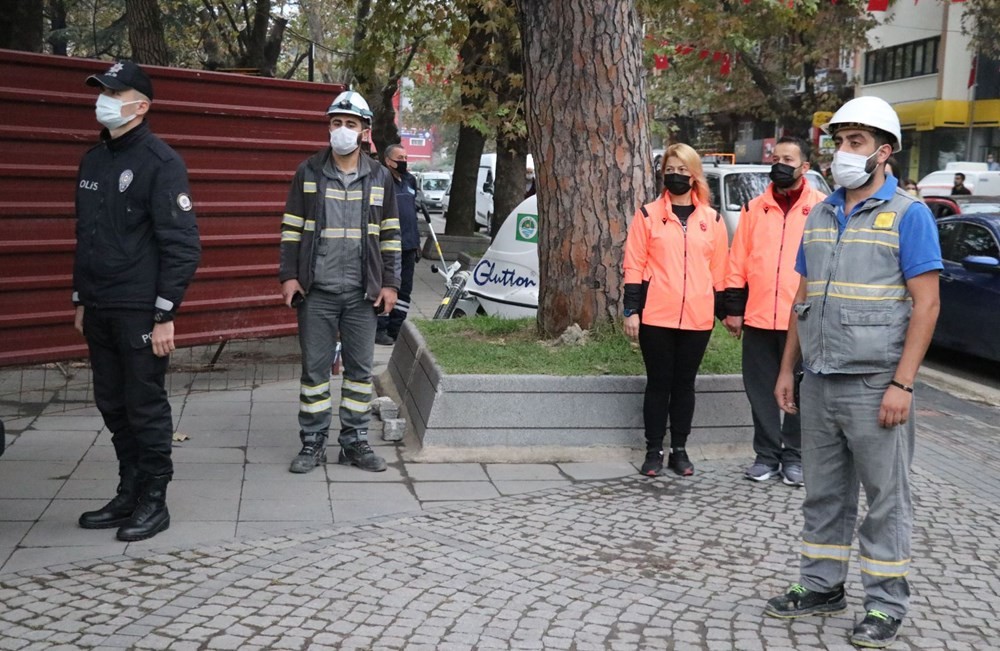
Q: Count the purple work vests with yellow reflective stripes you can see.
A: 0